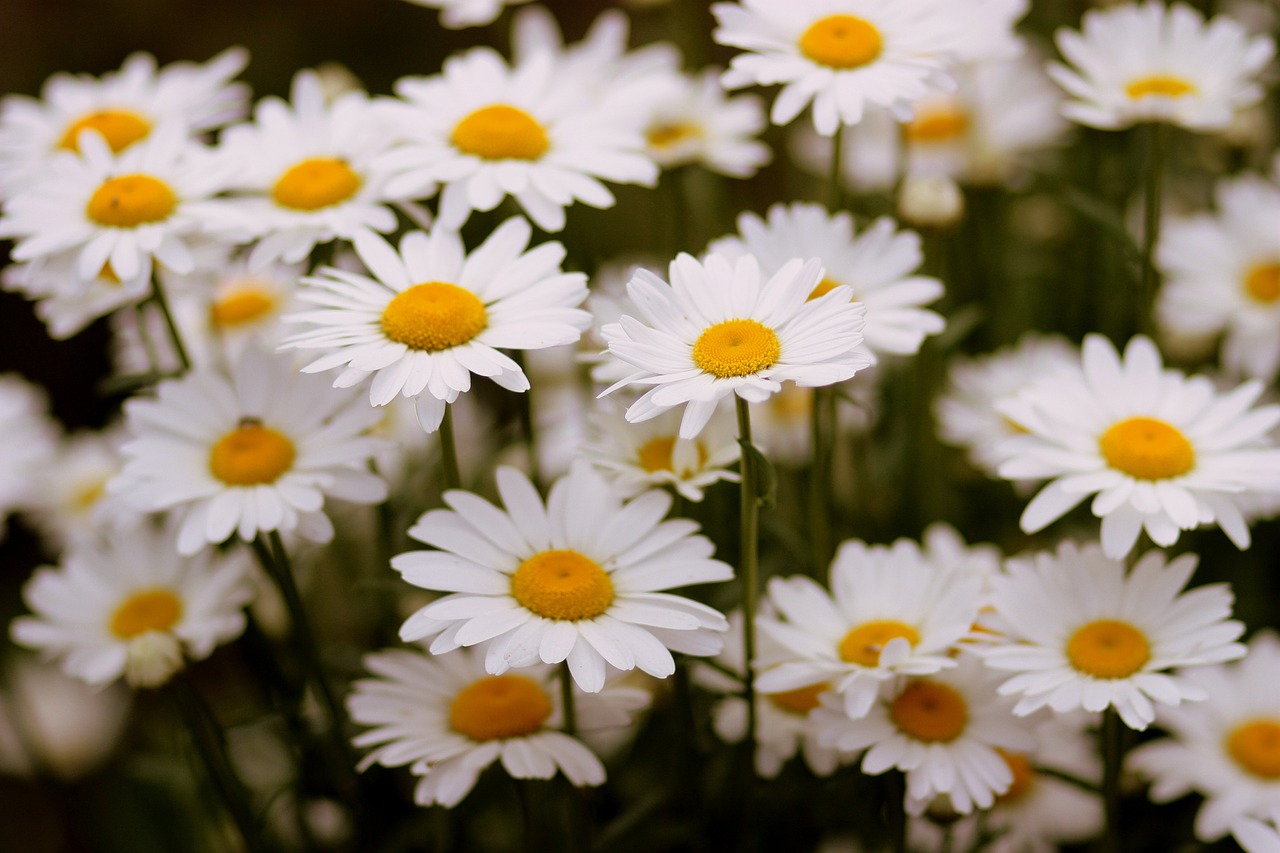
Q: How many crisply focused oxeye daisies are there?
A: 3